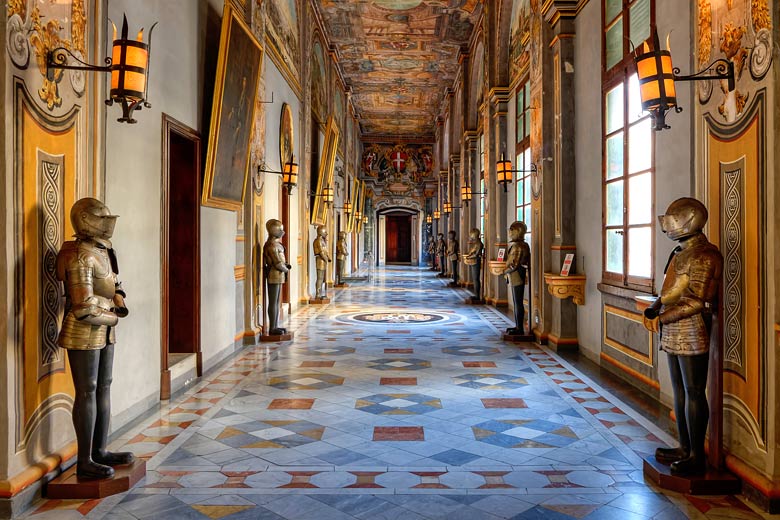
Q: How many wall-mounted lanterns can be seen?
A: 12